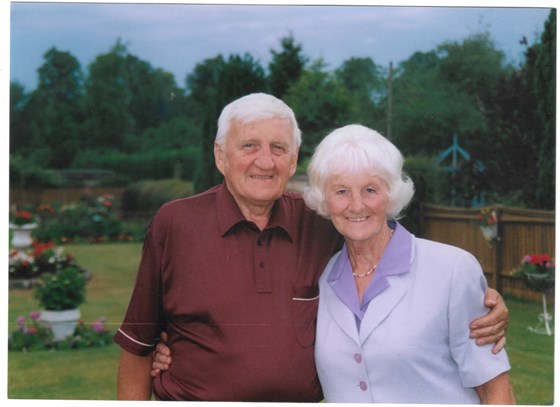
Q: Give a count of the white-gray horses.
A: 0